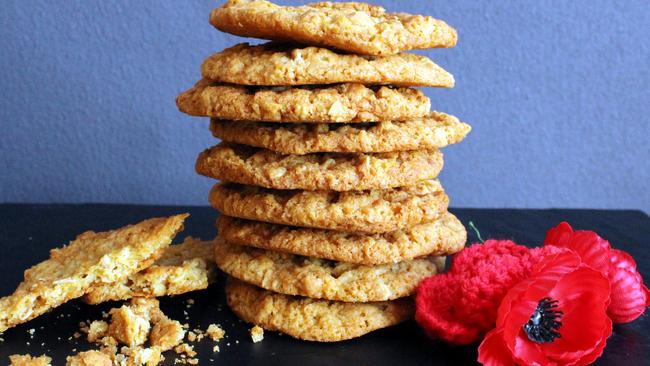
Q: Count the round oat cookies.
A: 9